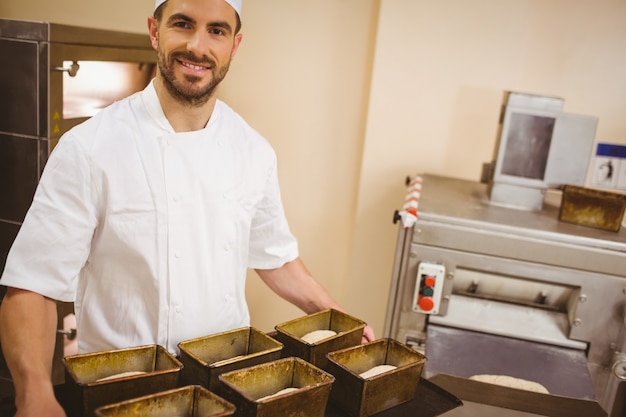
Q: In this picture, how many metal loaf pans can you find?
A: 7